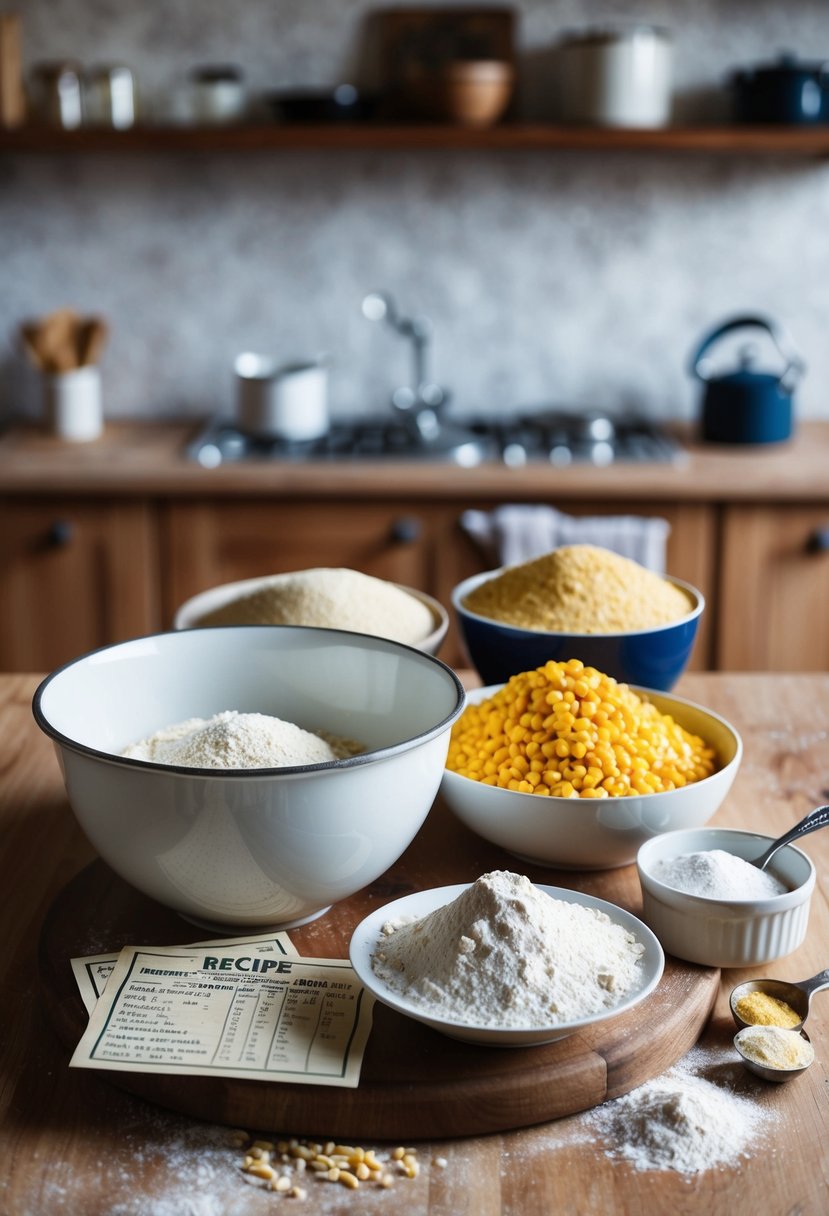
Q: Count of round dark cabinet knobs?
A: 3